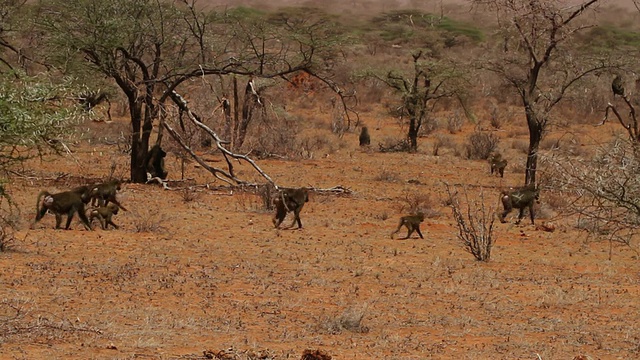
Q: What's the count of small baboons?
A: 2